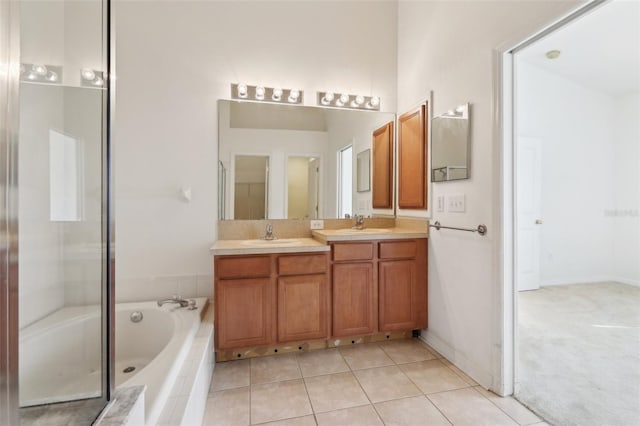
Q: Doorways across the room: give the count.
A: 2